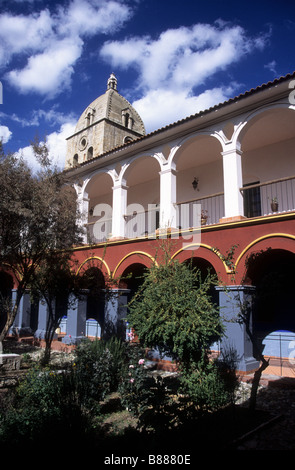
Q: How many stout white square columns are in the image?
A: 4